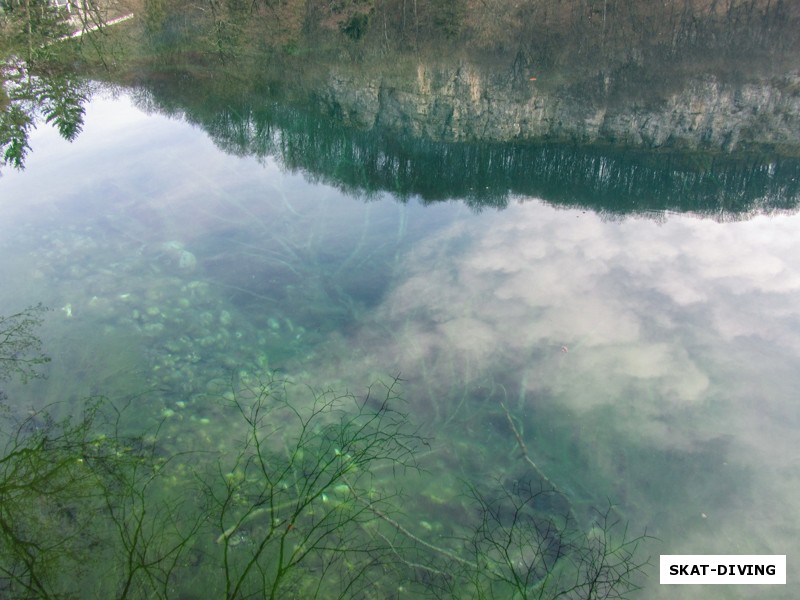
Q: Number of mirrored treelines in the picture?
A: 1